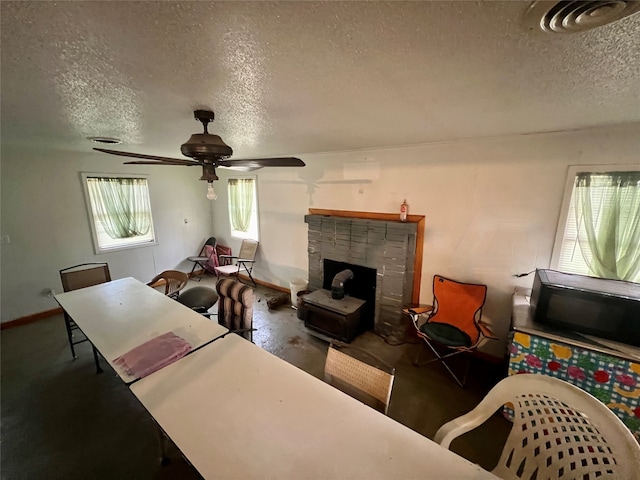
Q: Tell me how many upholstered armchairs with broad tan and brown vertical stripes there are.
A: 1